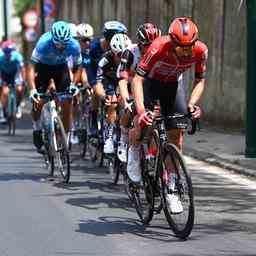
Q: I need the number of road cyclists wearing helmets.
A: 8